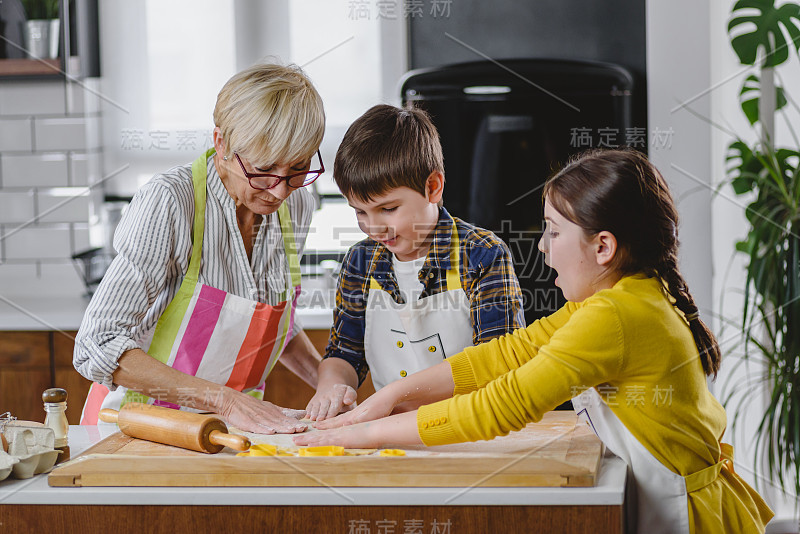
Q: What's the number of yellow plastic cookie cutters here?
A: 3